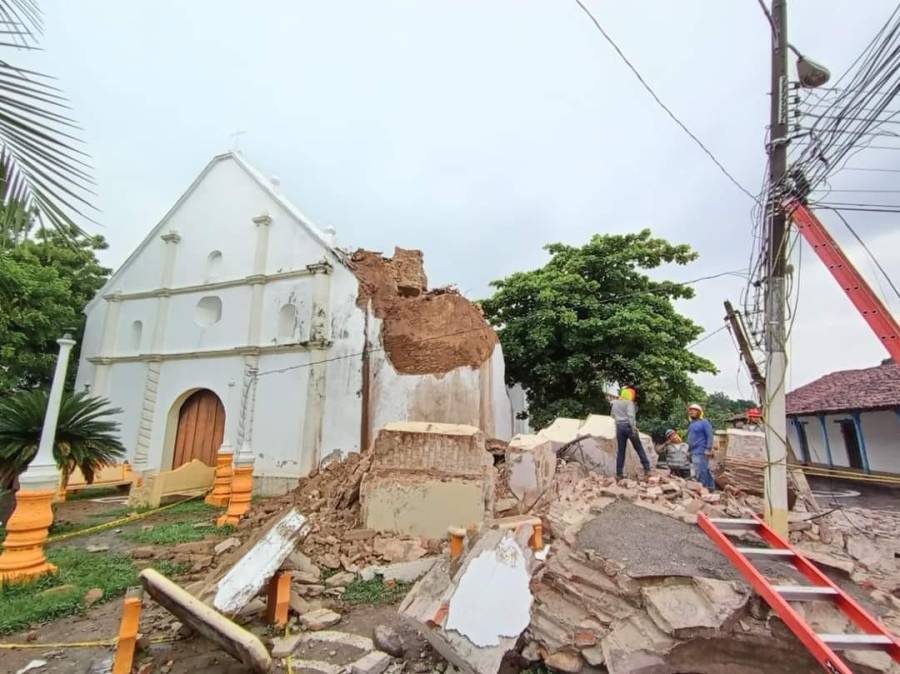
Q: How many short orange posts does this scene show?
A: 4